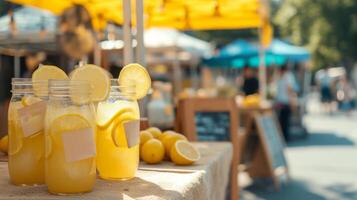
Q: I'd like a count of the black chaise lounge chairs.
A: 0